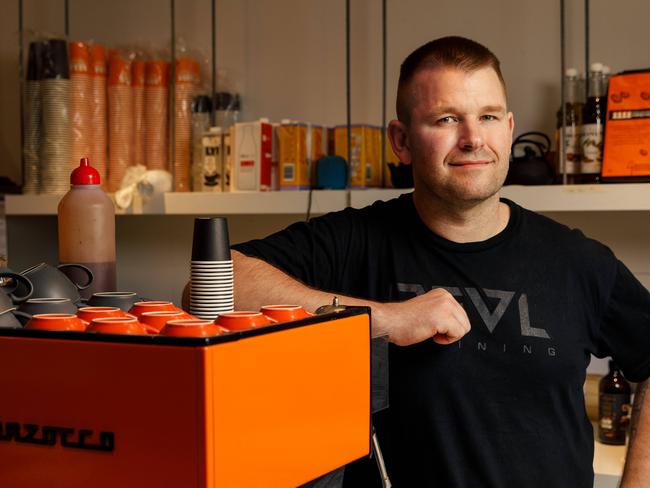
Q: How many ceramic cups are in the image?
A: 13